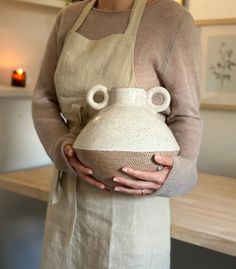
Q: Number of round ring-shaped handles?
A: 2